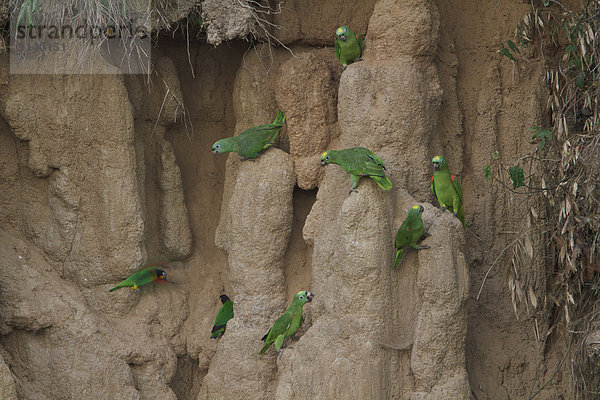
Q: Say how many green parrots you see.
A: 8